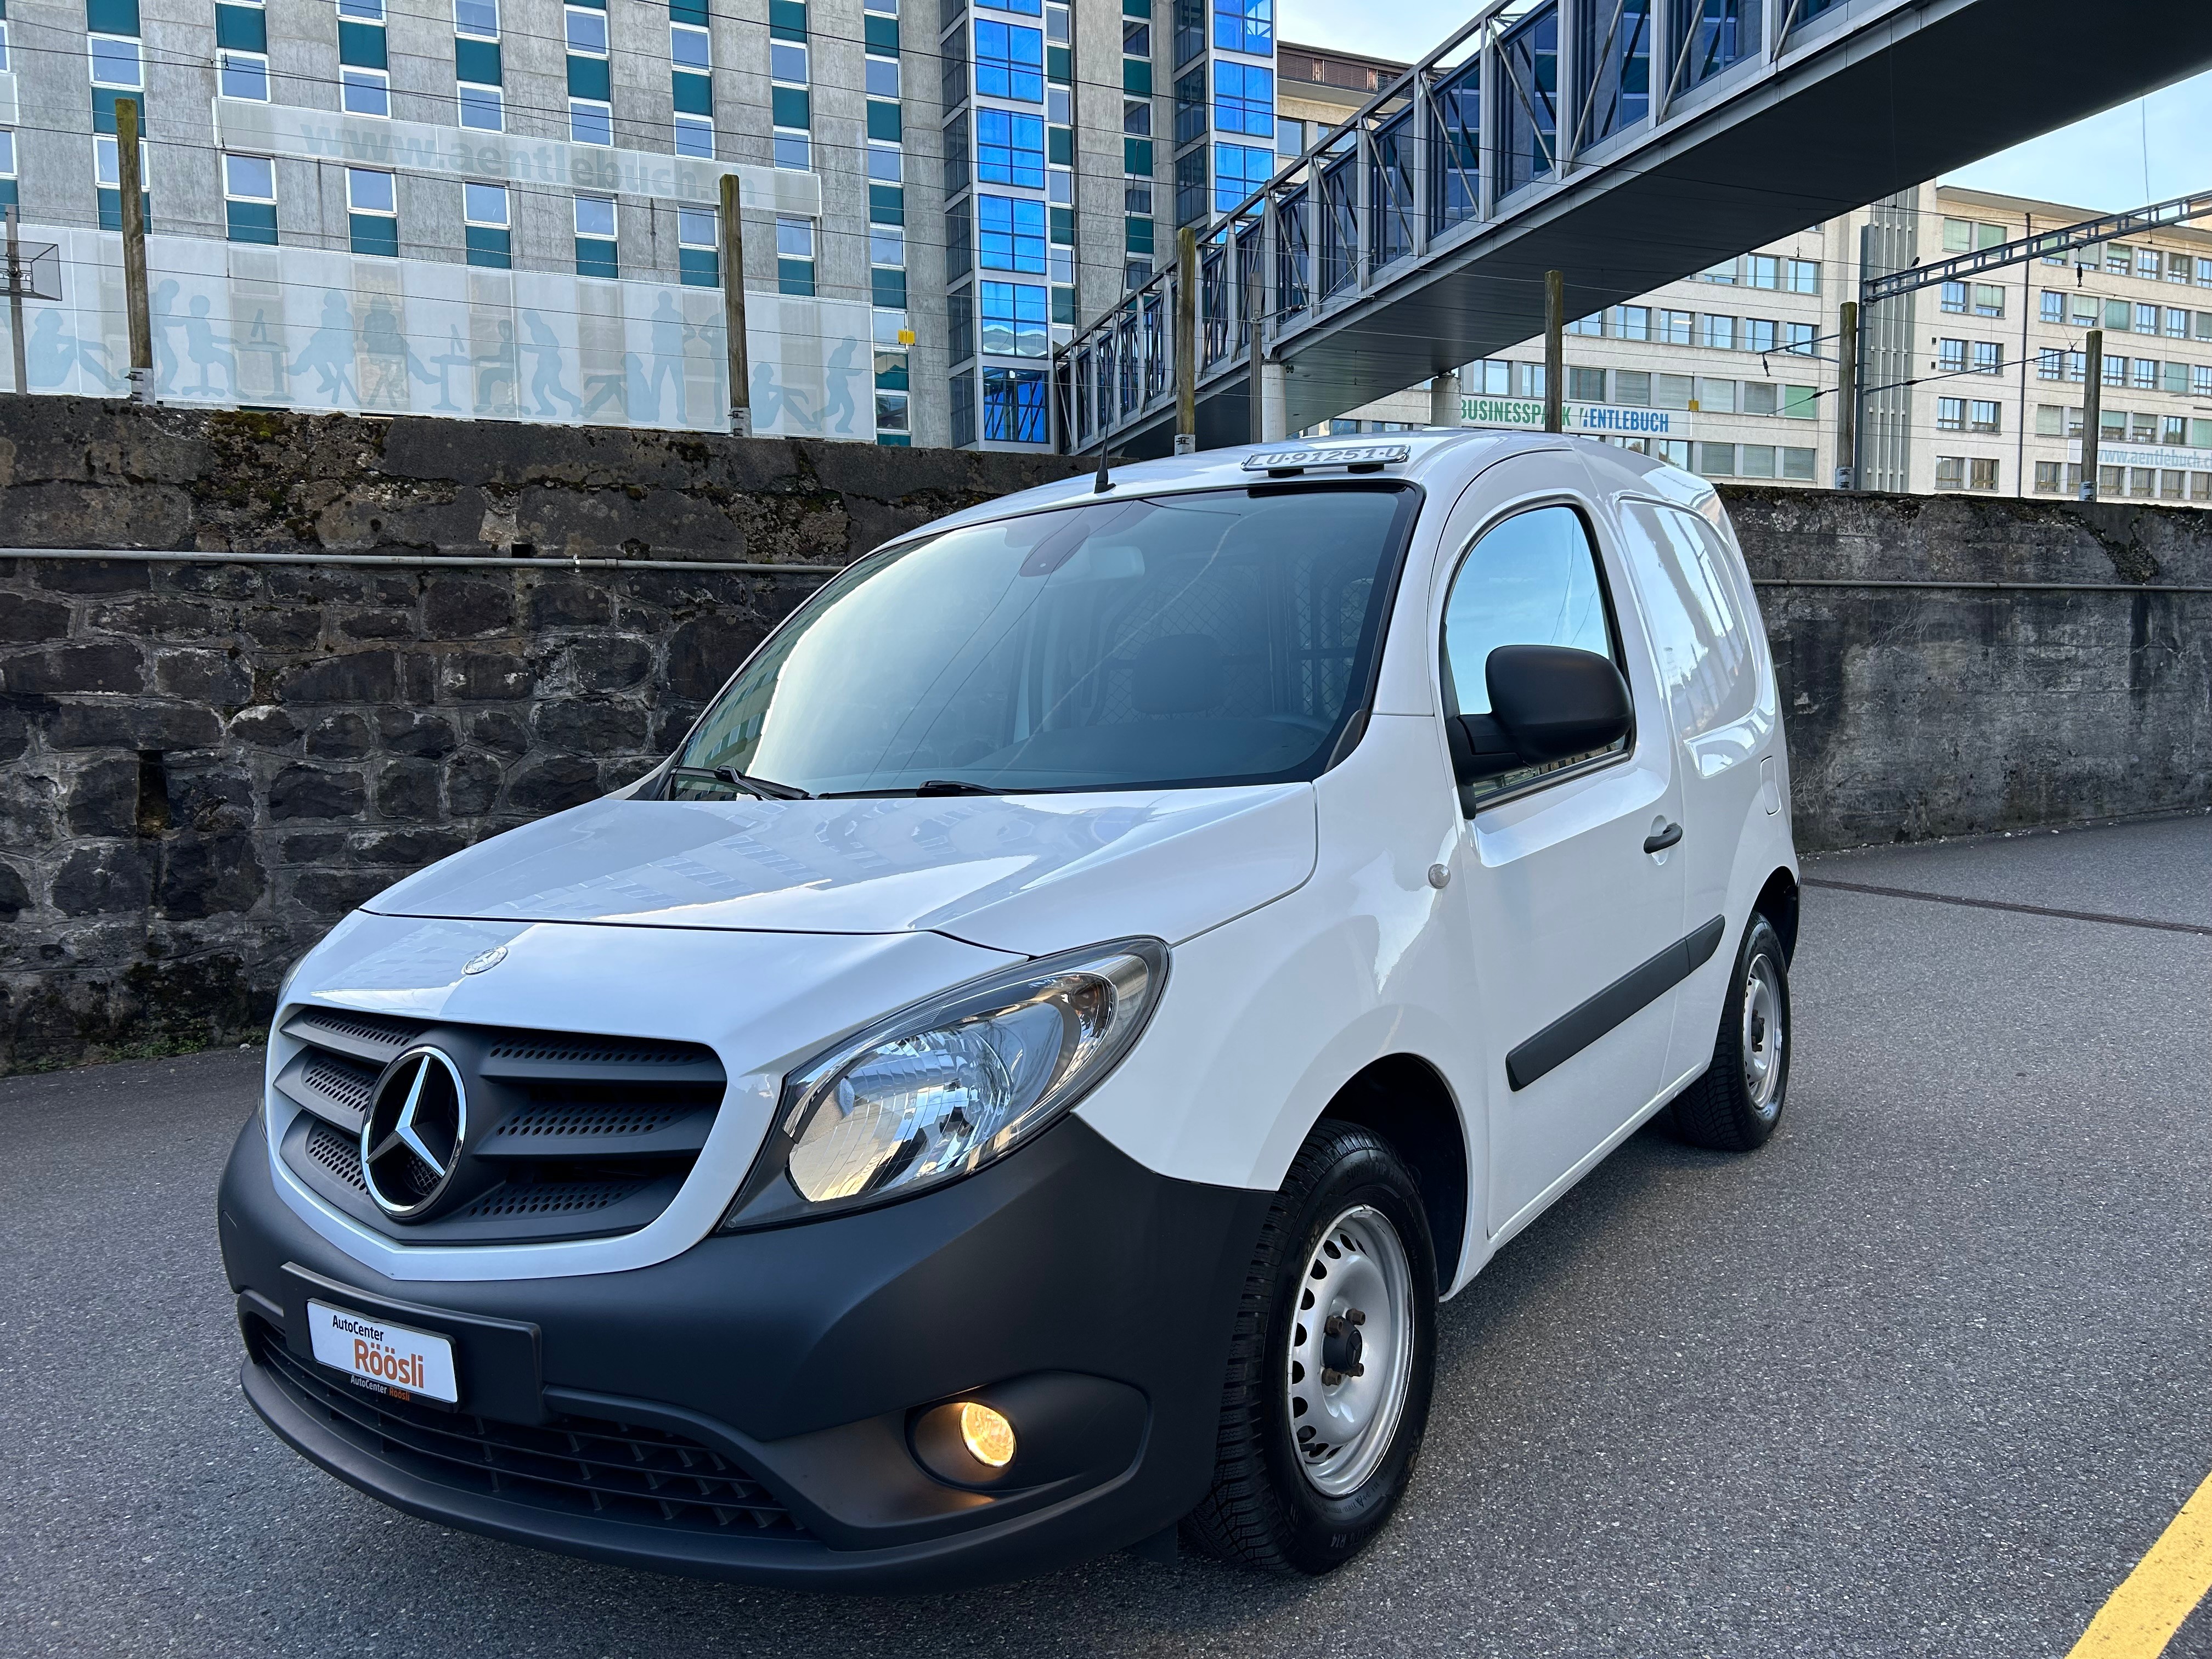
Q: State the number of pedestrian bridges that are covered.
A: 1